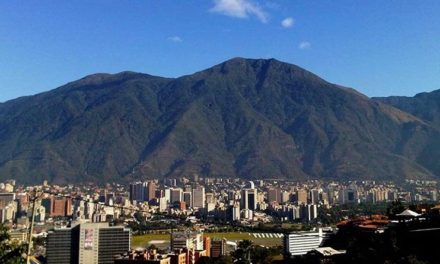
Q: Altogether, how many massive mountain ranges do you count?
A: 1